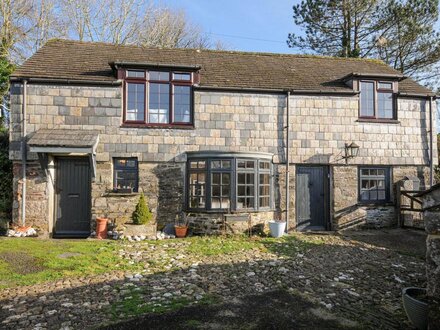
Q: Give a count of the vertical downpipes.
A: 3